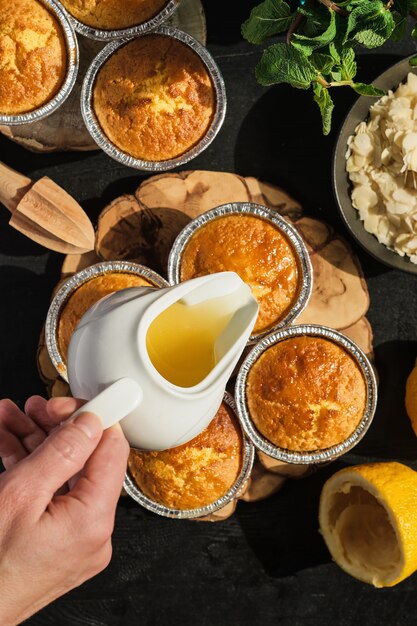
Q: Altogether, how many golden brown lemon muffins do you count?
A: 7